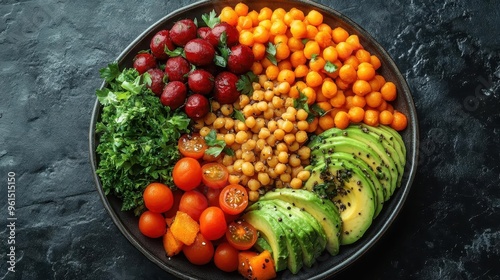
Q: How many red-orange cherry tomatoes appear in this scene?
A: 11